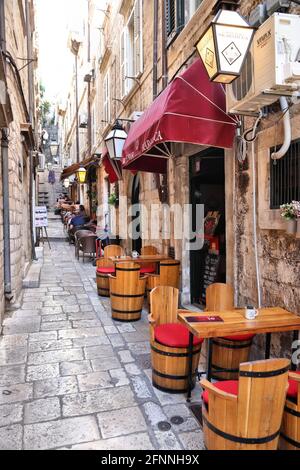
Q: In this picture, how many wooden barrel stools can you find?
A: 8